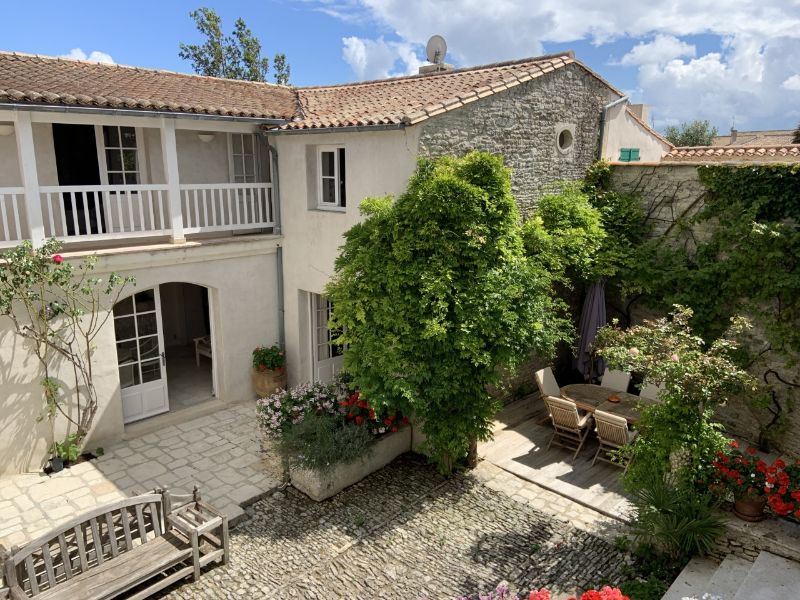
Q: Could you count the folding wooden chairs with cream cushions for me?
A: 5